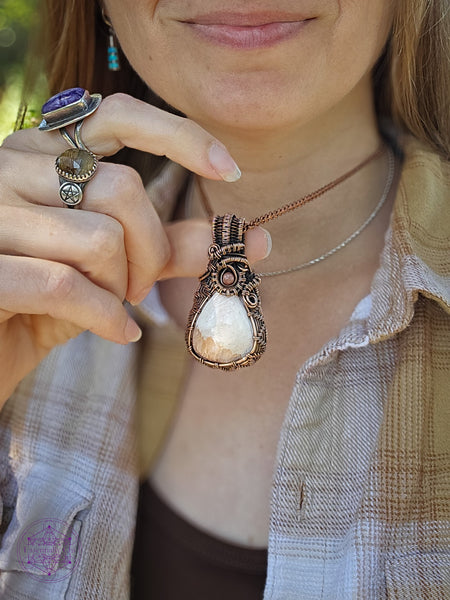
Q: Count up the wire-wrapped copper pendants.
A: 1